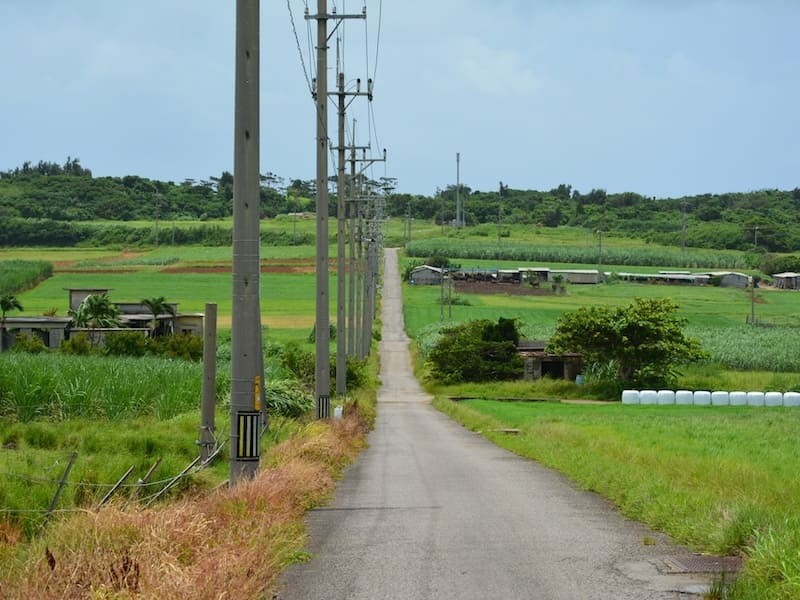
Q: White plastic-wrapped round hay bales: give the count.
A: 10